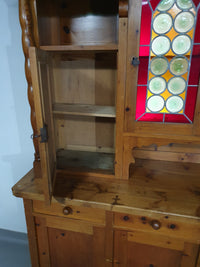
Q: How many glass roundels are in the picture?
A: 12